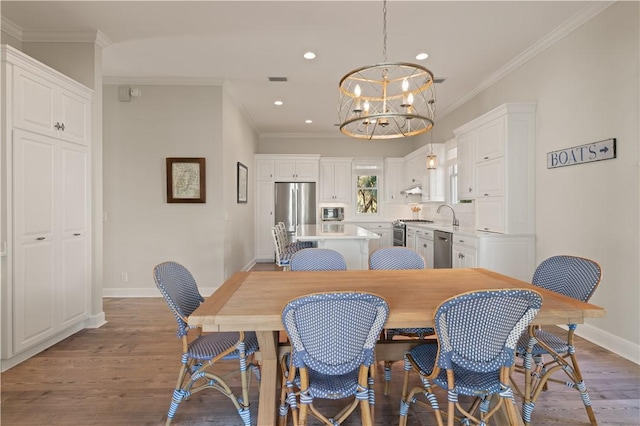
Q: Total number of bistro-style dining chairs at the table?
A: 6